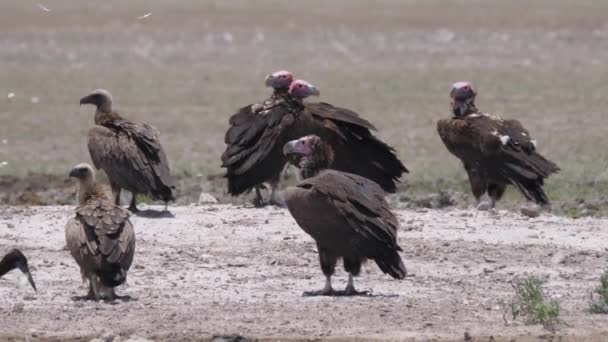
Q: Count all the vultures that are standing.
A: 6